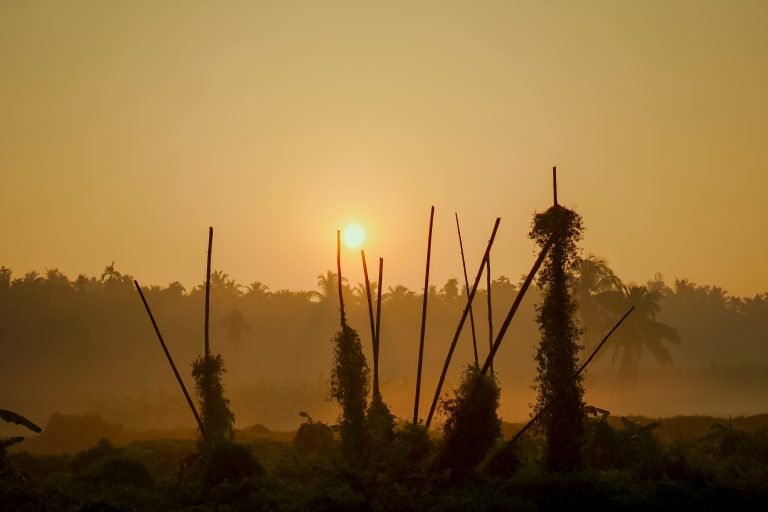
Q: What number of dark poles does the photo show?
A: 12